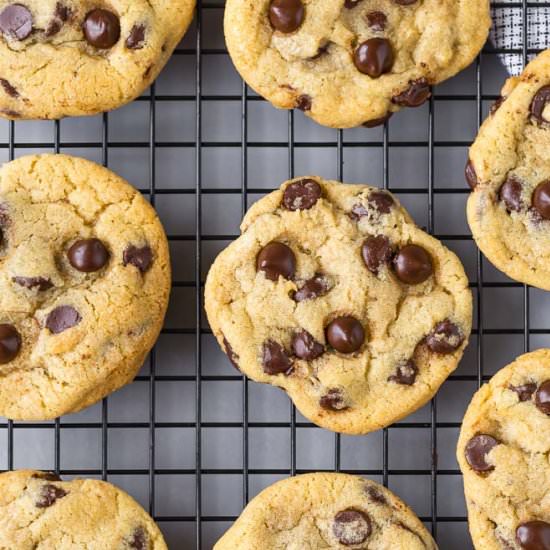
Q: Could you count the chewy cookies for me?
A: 8